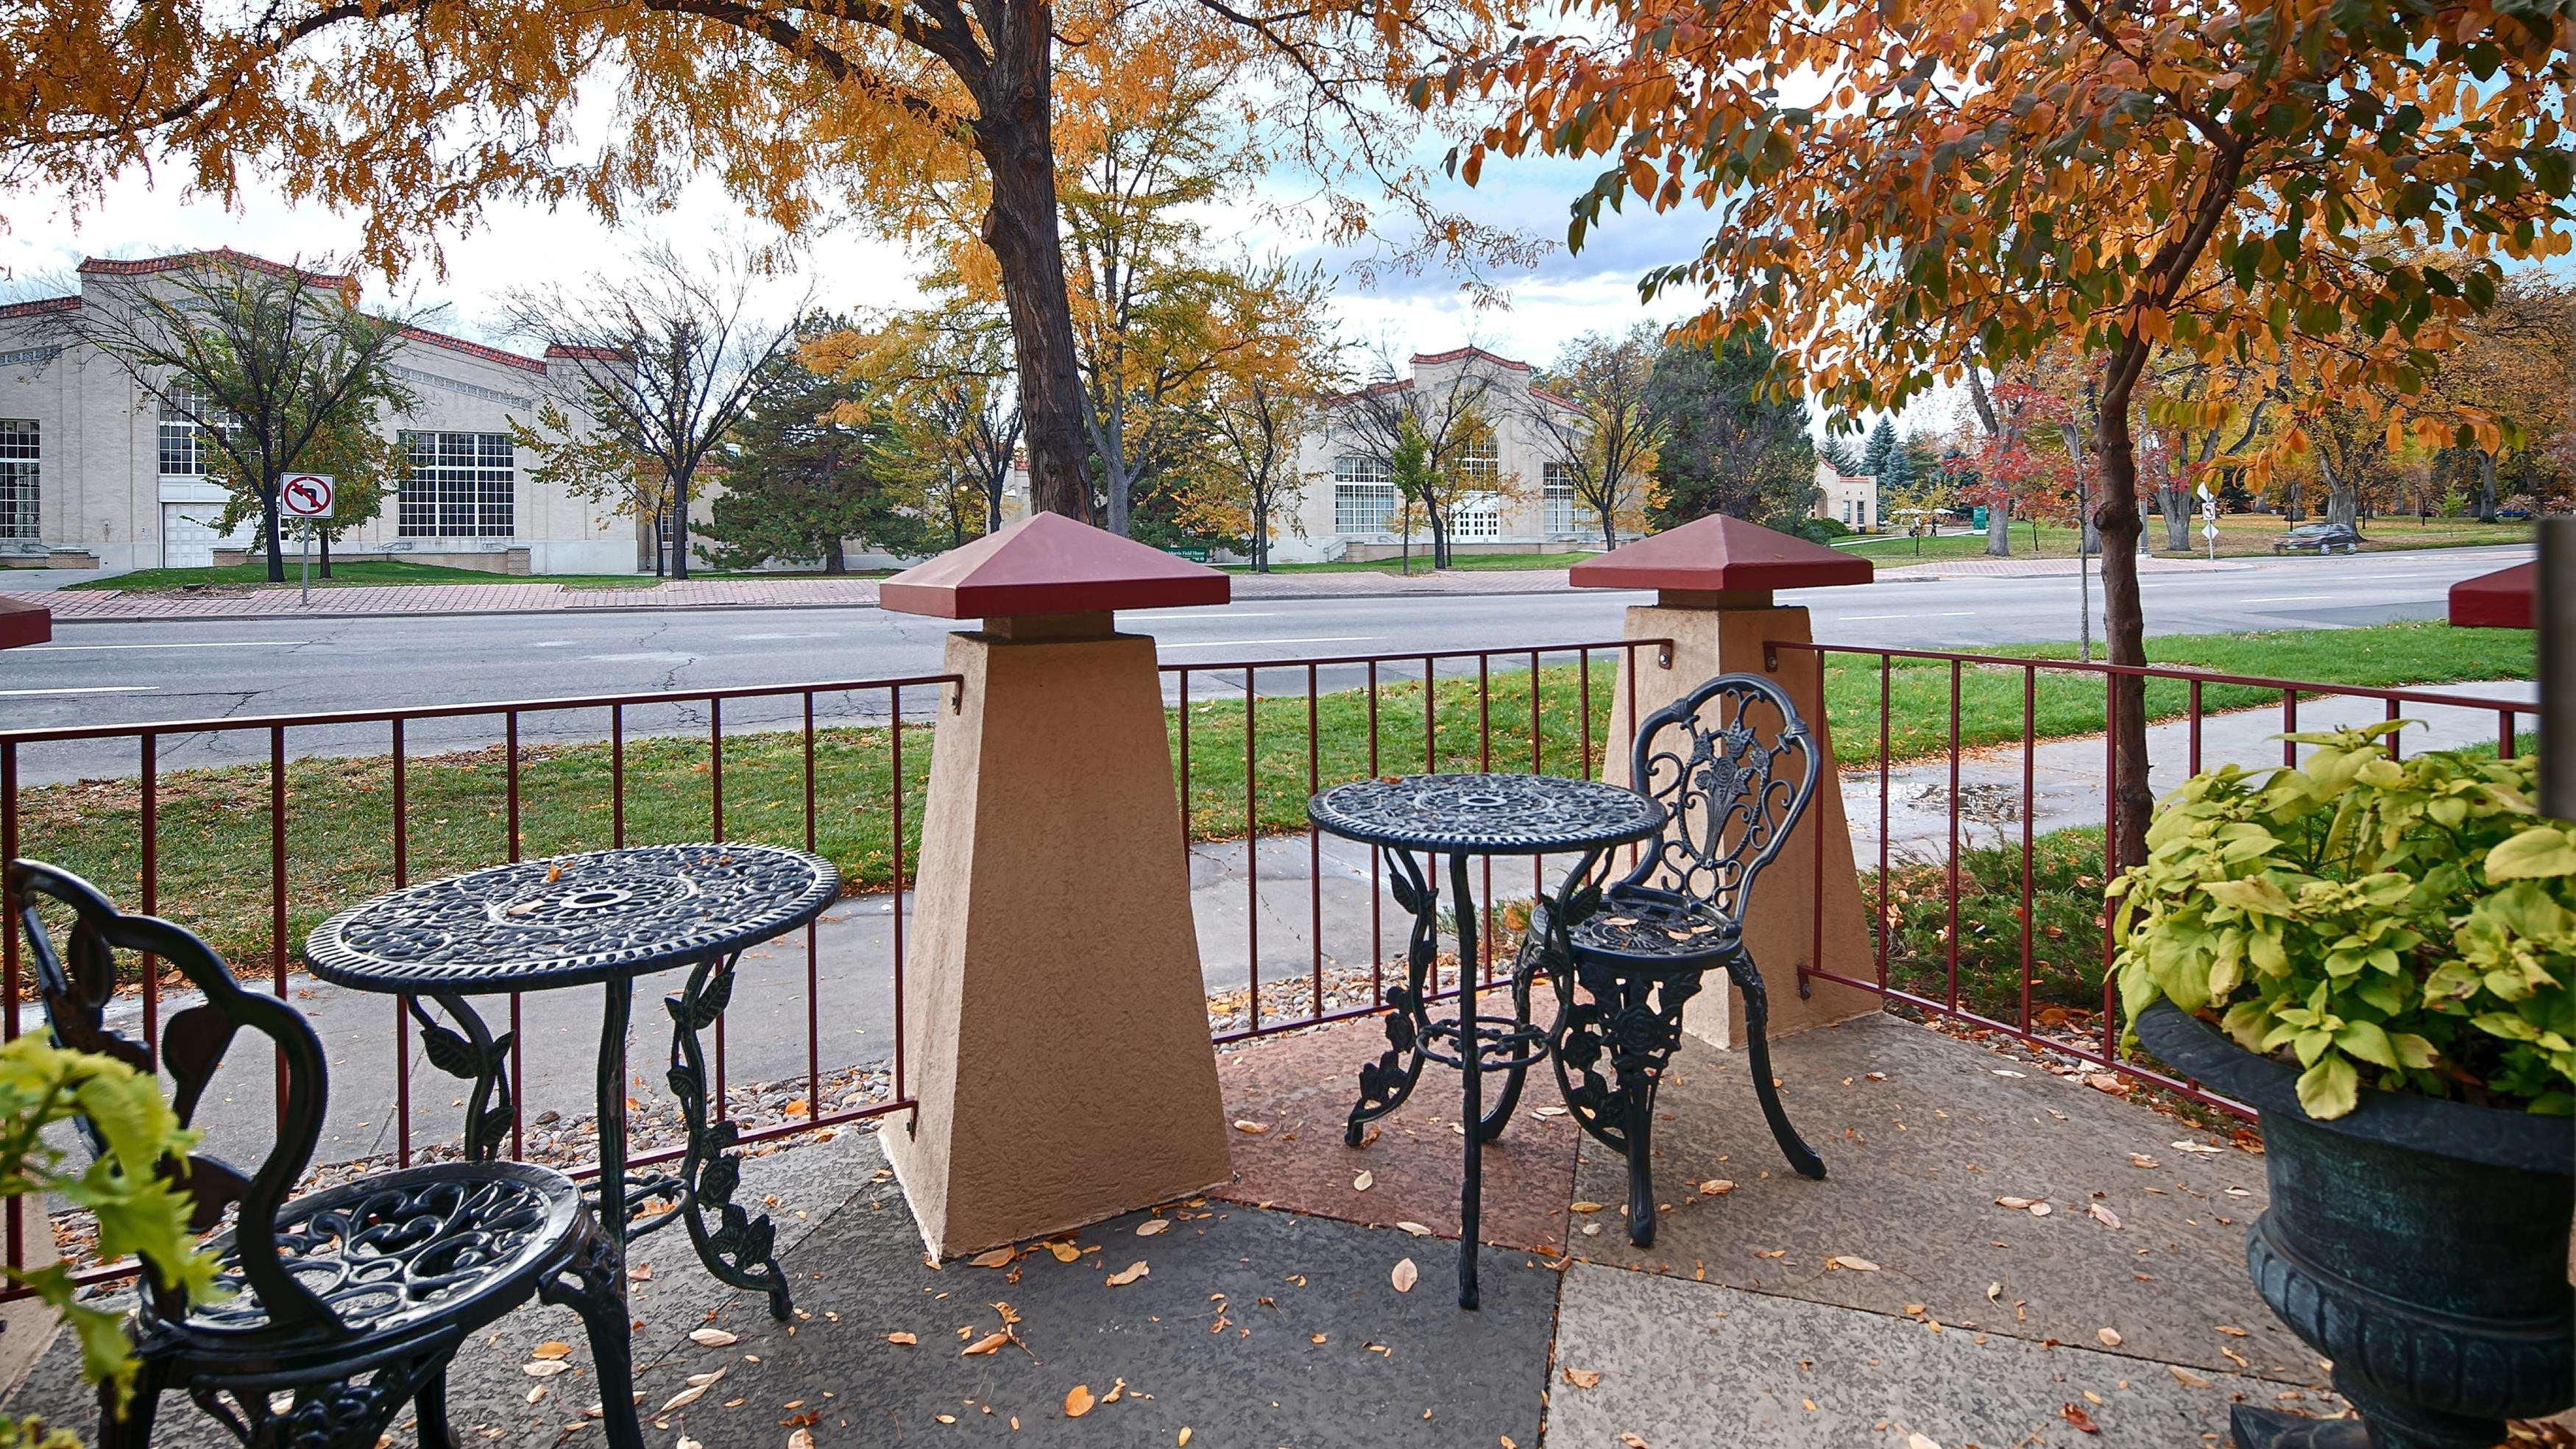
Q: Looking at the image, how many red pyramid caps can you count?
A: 4